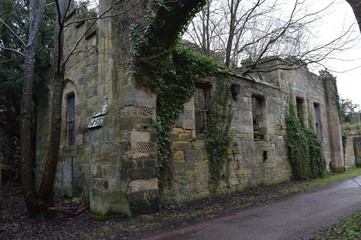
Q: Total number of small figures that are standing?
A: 0